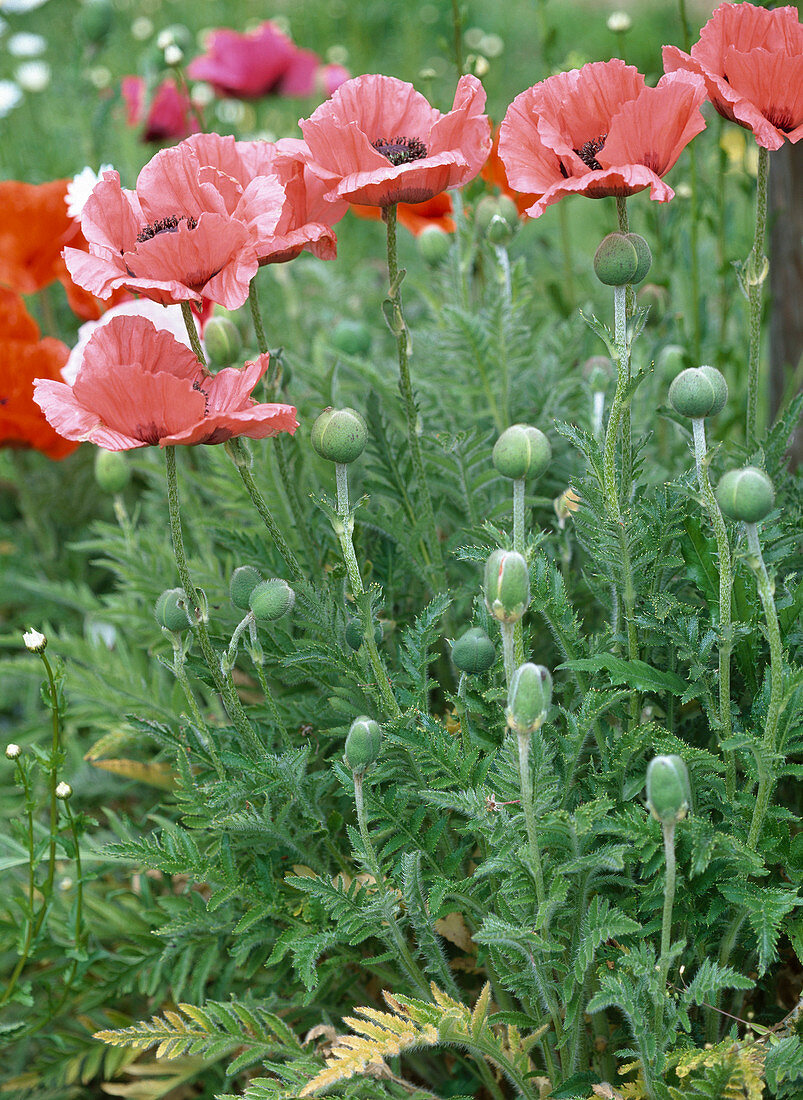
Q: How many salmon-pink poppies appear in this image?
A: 6